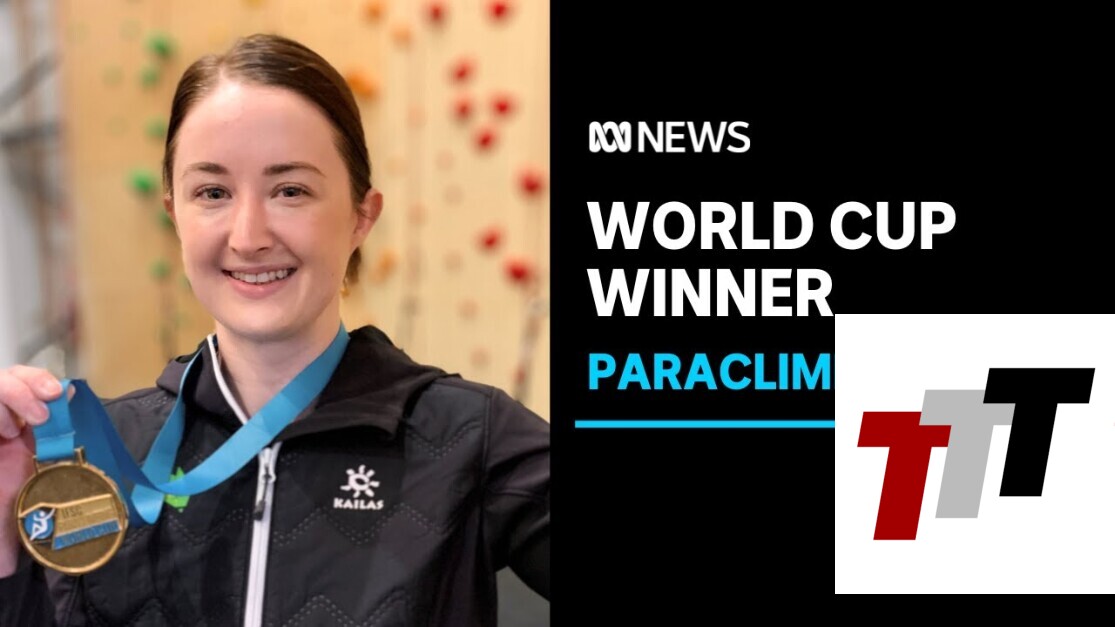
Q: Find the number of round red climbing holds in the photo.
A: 9